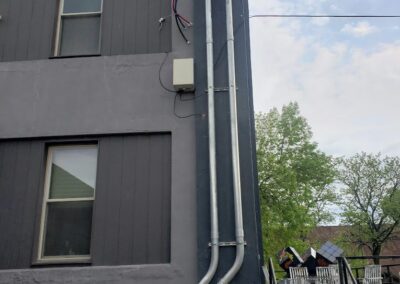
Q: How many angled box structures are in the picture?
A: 3